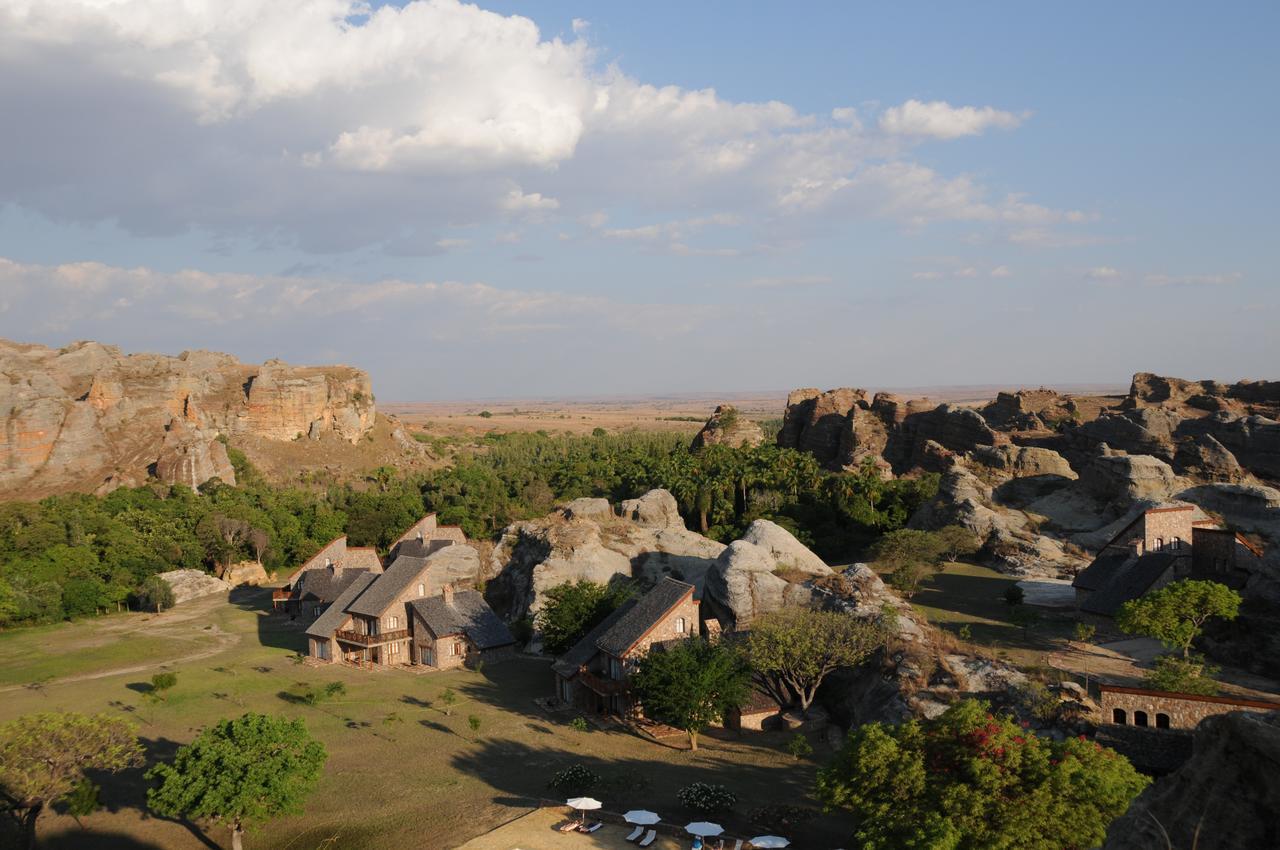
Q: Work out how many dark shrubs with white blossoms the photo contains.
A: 2